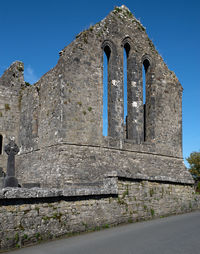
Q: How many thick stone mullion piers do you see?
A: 2